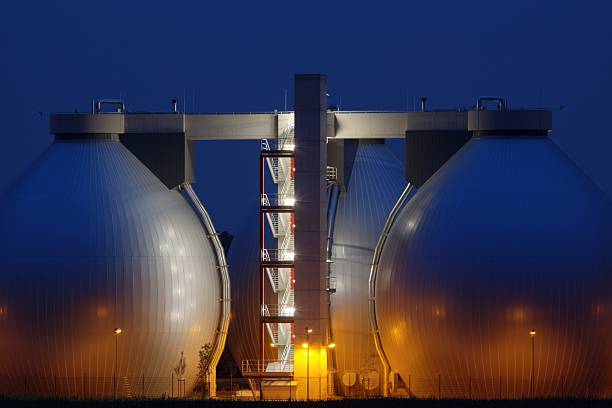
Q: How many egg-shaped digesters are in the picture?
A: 3